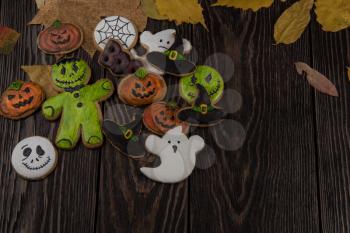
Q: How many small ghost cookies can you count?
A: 2